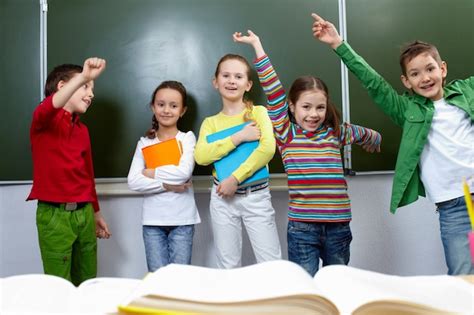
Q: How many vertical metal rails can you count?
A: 2